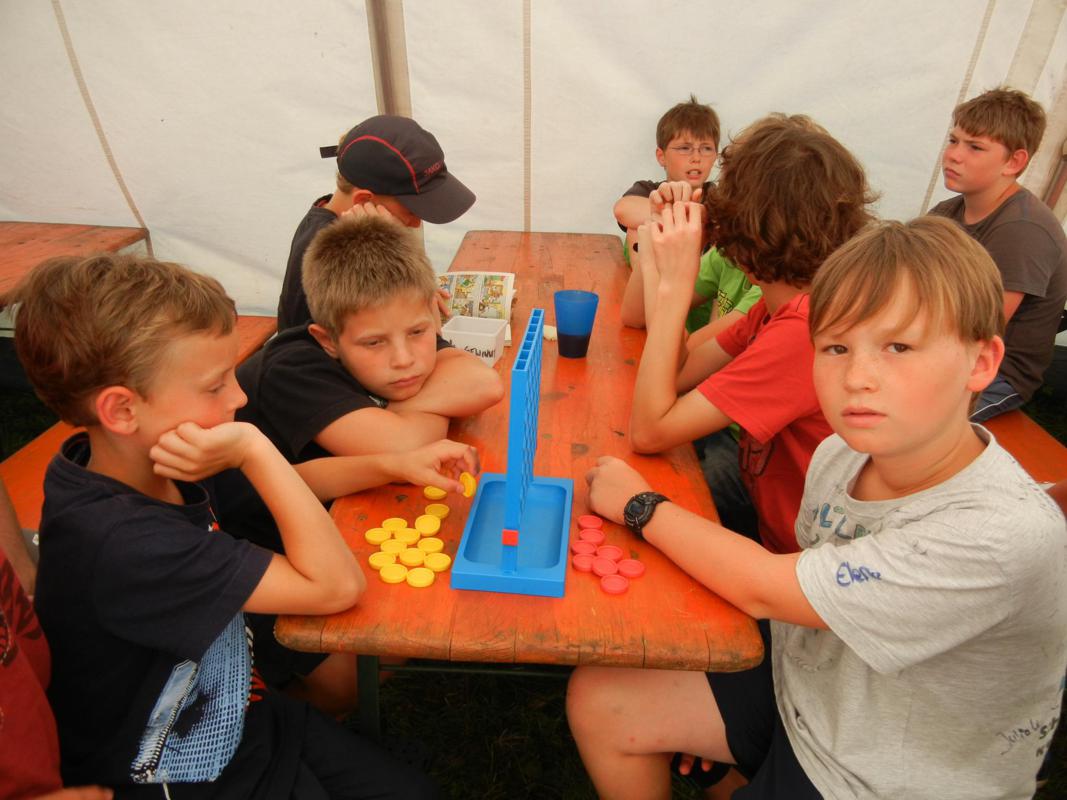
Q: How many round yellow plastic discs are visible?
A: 14